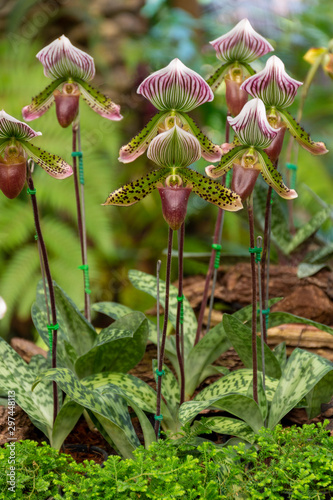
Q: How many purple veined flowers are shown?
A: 7